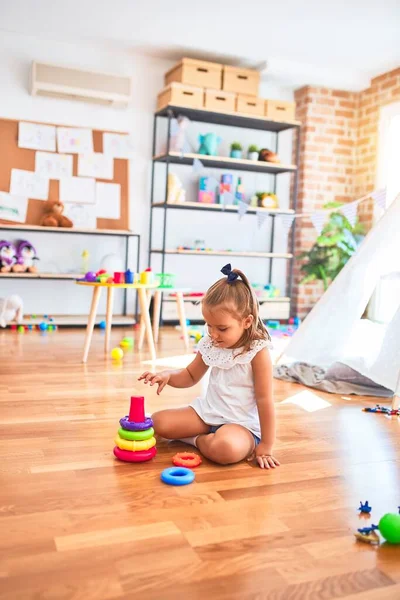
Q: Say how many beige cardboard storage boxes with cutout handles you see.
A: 6